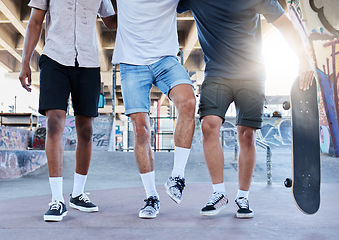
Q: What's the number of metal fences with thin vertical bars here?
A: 1